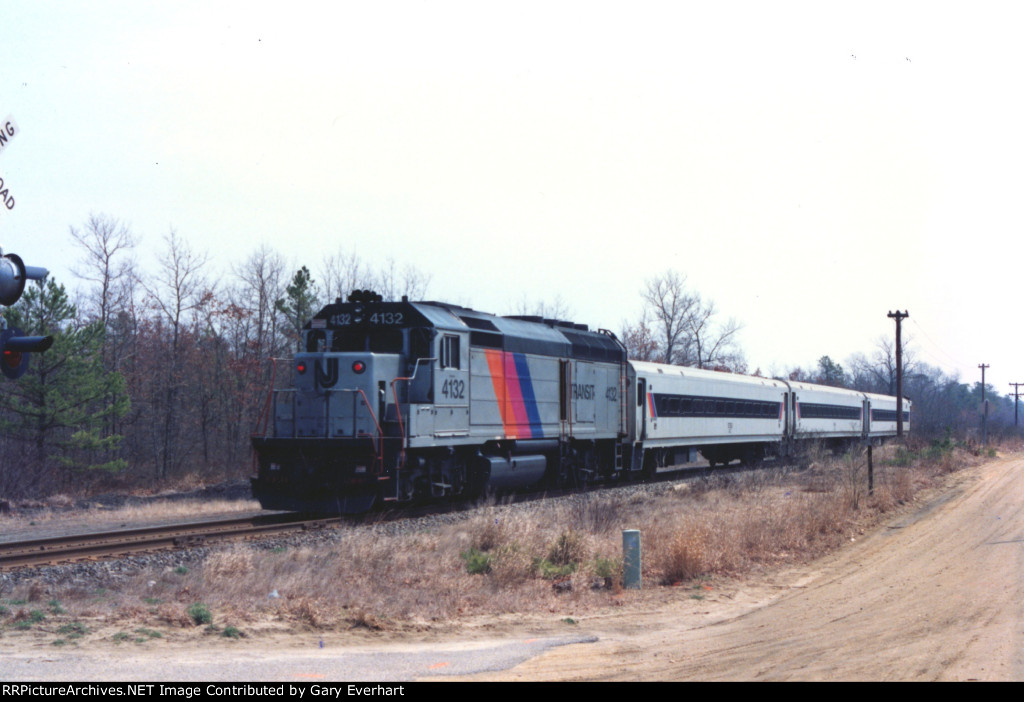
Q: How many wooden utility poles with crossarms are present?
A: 3